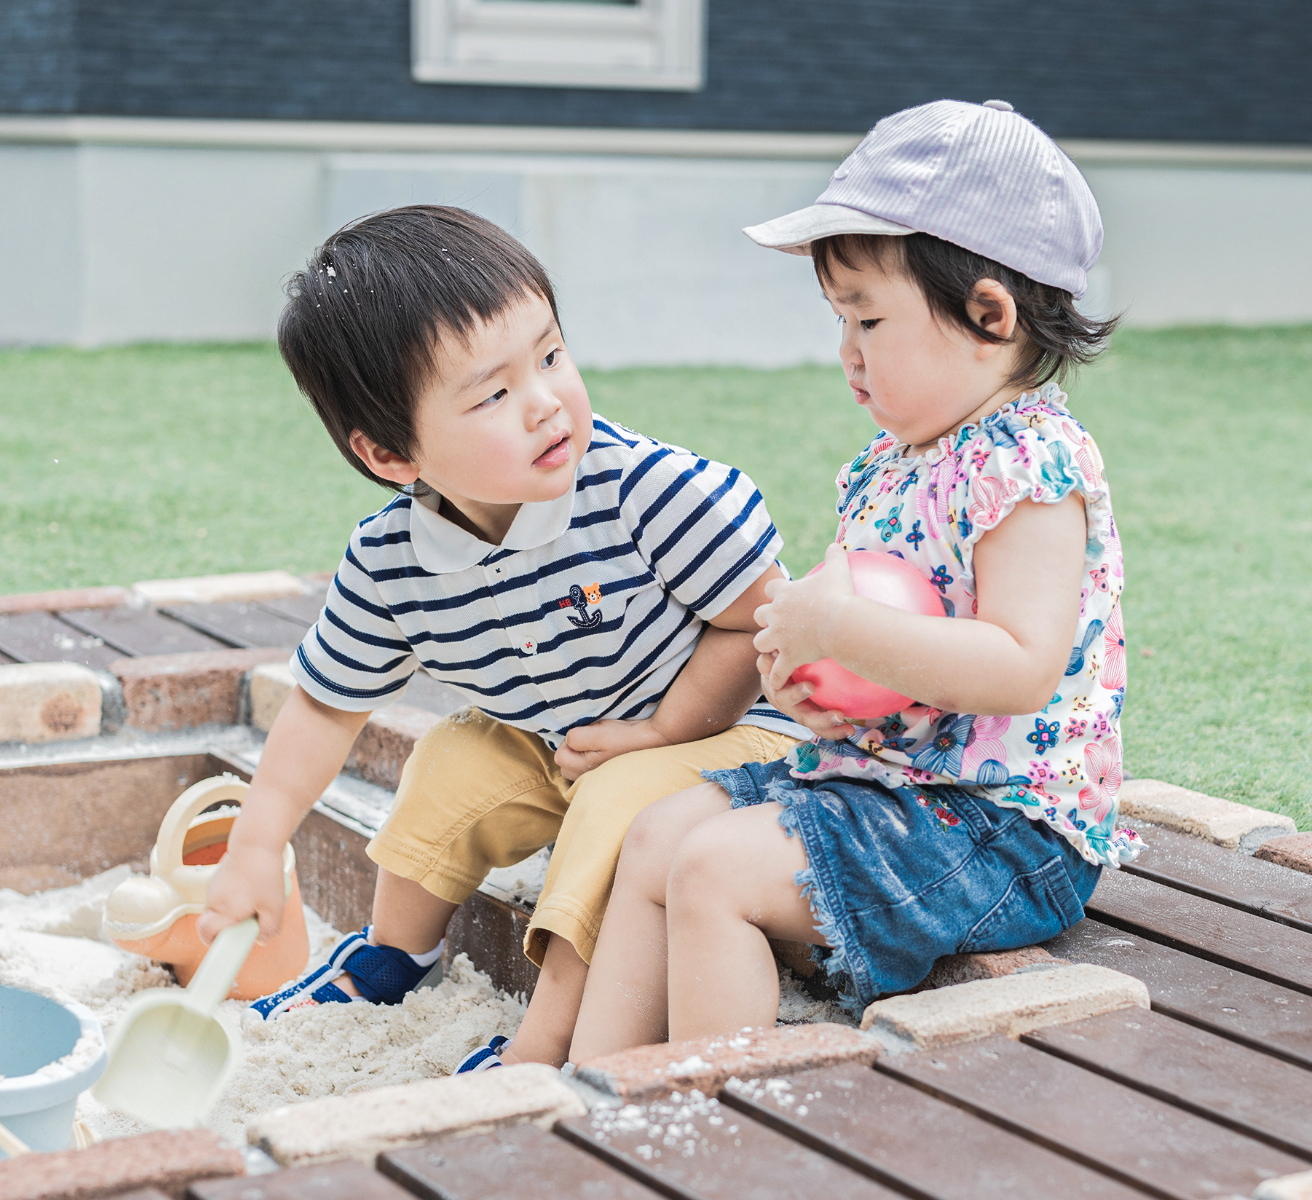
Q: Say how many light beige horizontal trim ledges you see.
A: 1